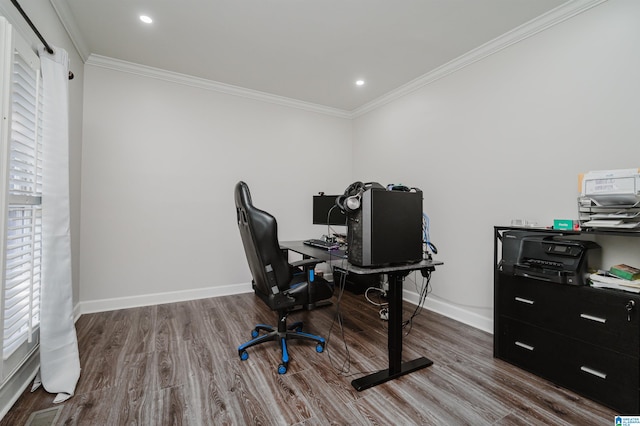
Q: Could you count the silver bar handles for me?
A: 4